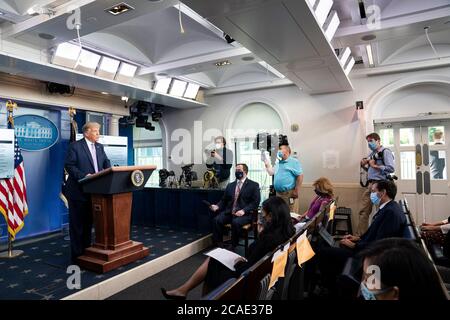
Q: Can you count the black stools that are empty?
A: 1